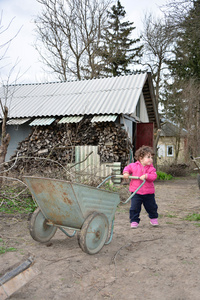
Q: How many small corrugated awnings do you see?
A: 4